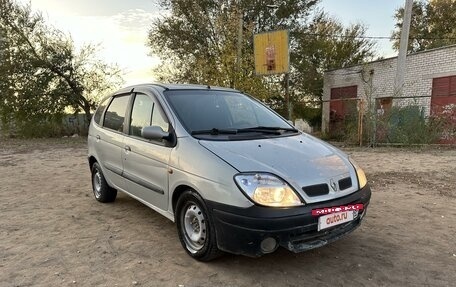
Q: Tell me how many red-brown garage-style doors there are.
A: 2